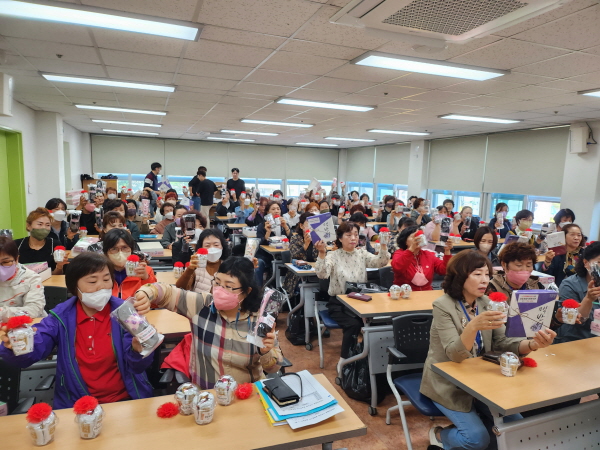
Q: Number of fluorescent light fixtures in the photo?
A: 15